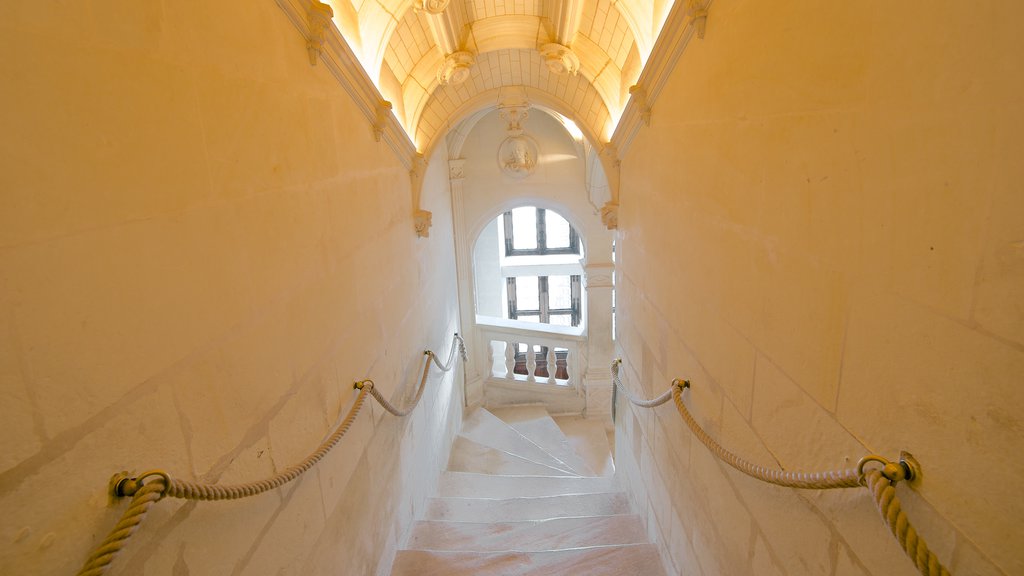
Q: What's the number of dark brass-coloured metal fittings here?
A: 7